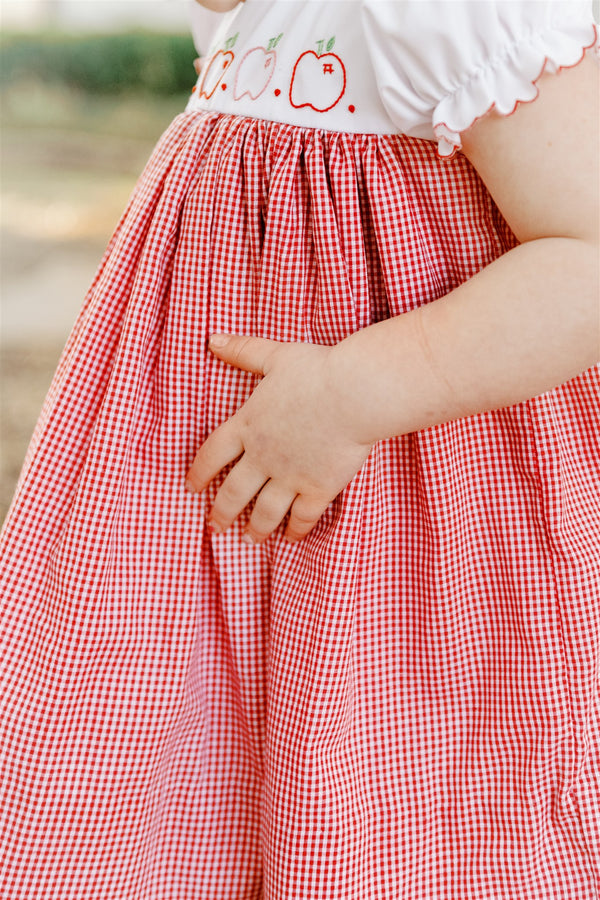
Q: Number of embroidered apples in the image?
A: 3